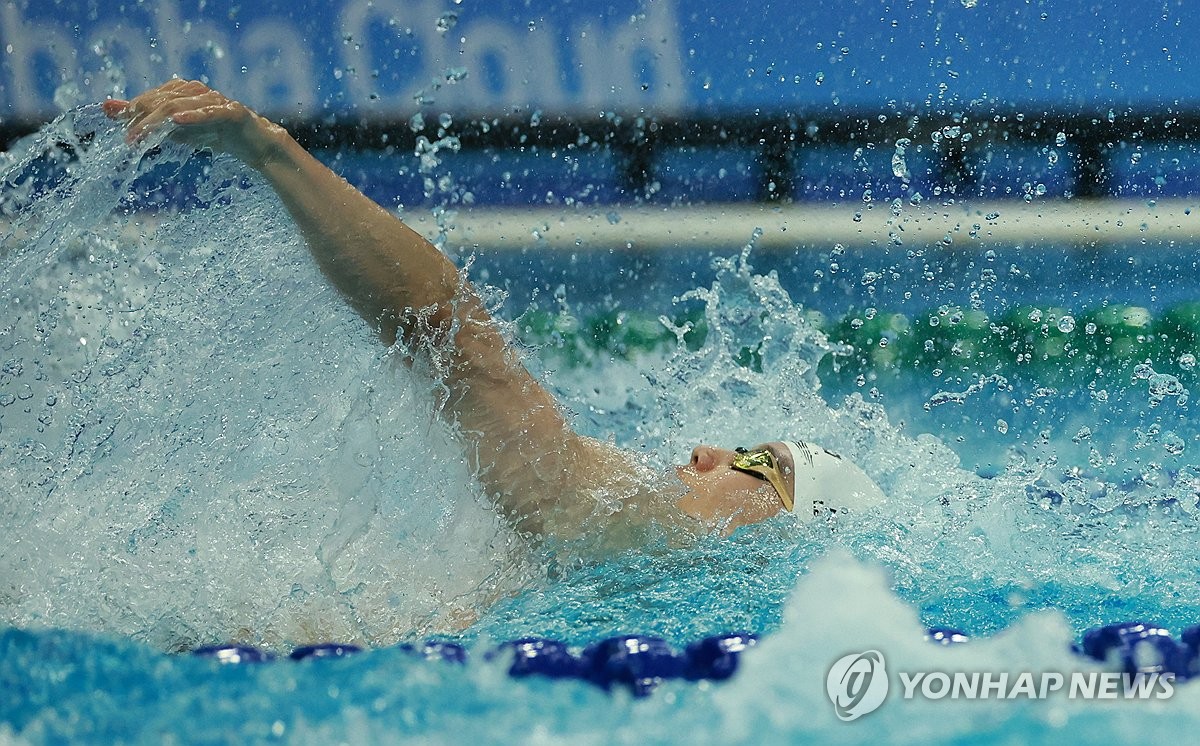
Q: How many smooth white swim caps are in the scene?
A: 1